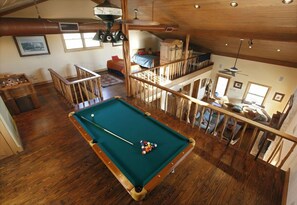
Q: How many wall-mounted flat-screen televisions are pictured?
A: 0